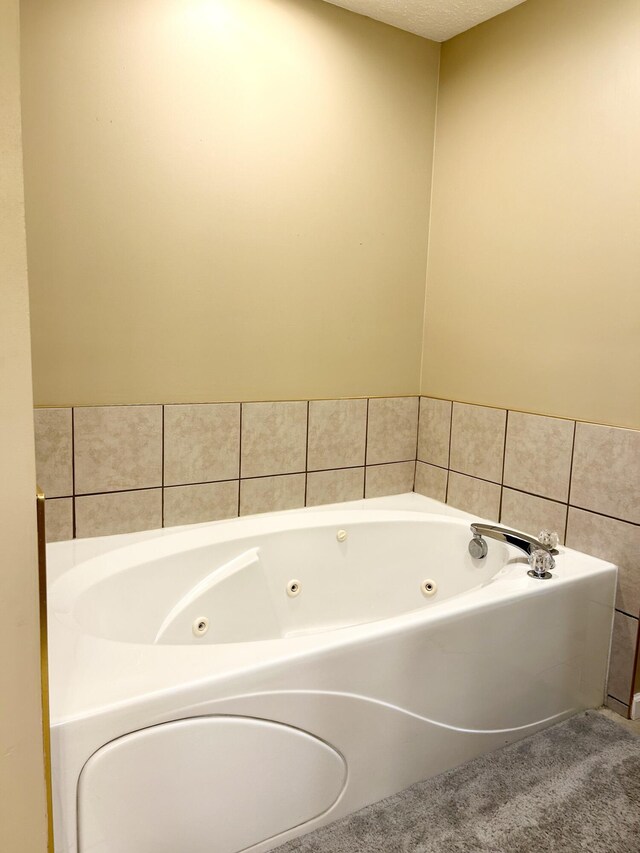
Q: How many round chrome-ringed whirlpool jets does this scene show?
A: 3